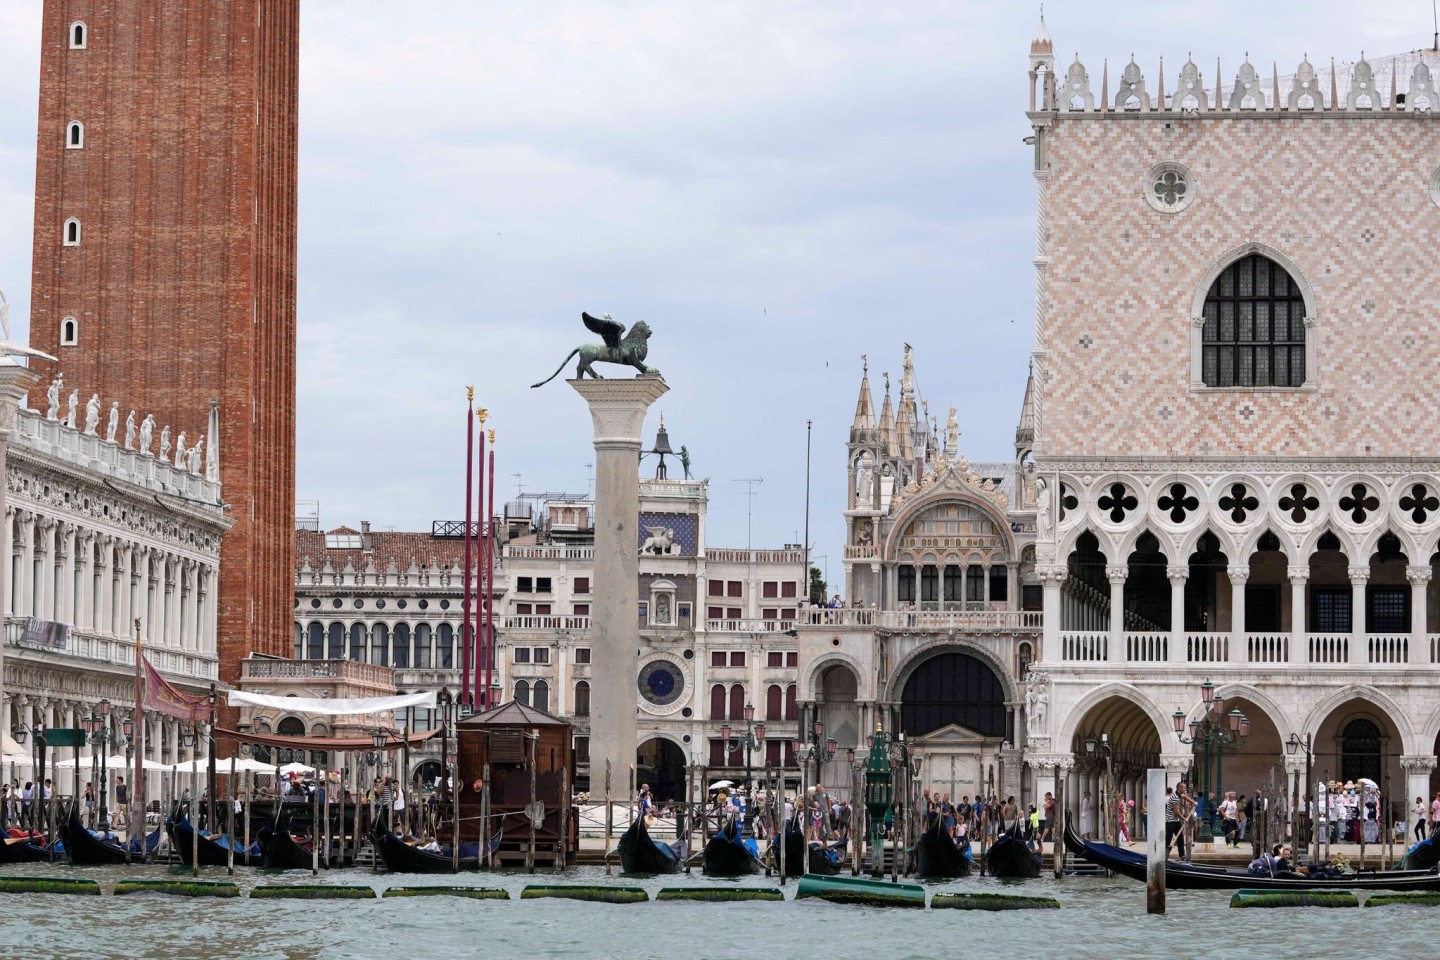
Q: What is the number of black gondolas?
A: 12